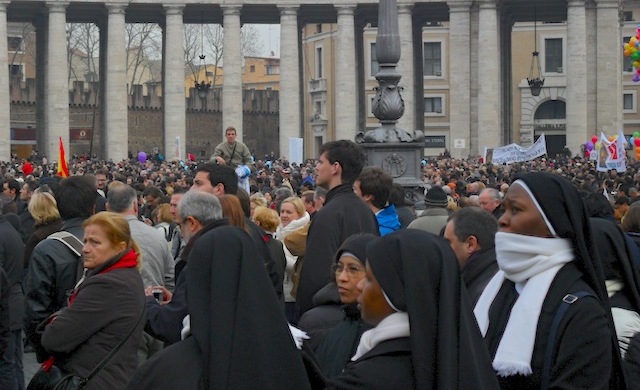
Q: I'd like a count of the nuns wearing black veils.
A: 5